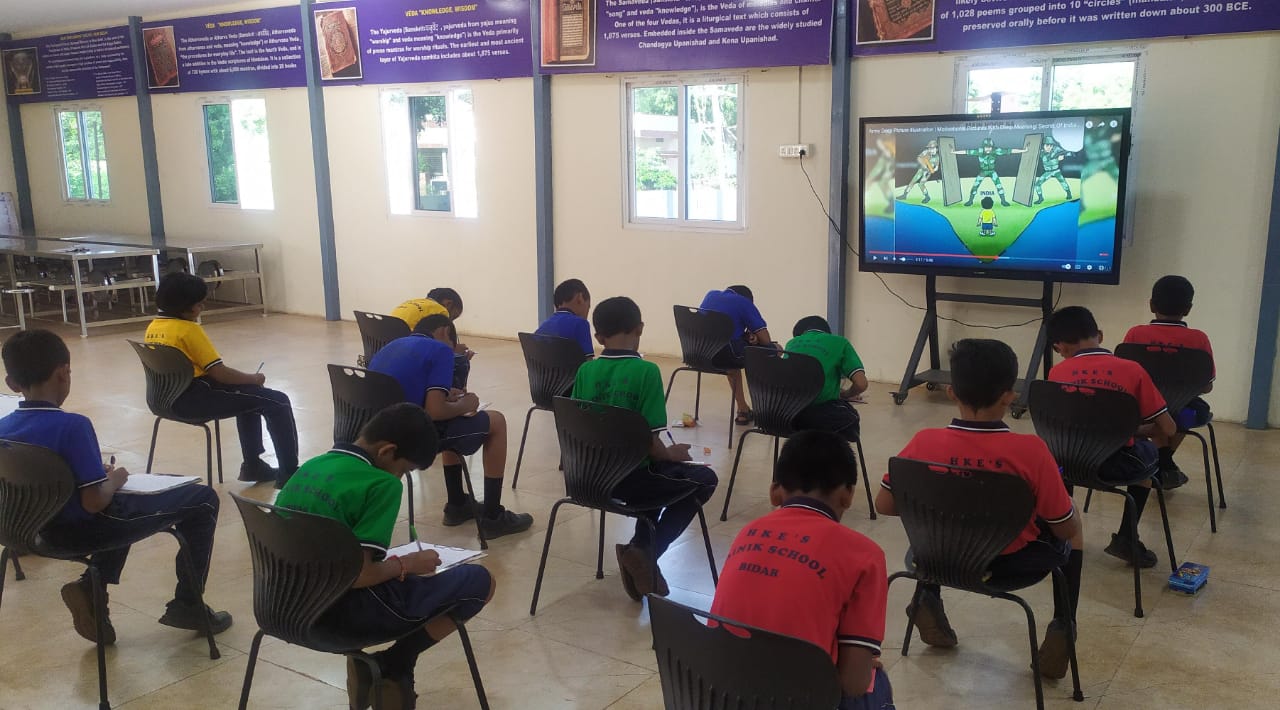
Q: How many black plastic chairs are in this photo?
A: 13